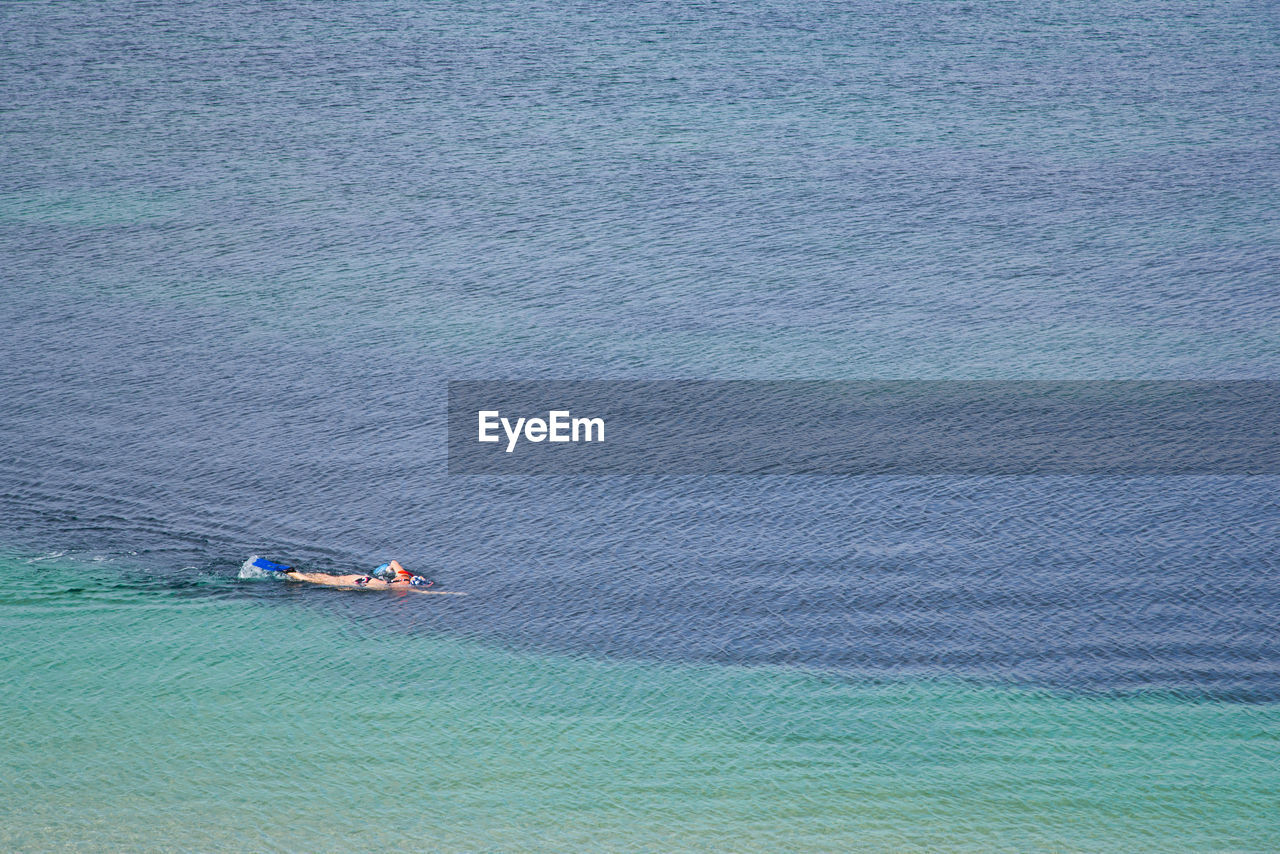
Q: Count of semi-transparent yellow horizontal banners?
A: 0